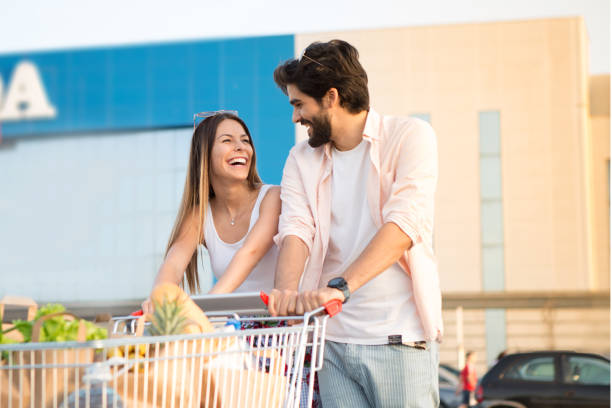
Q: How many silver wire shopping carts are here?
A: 1